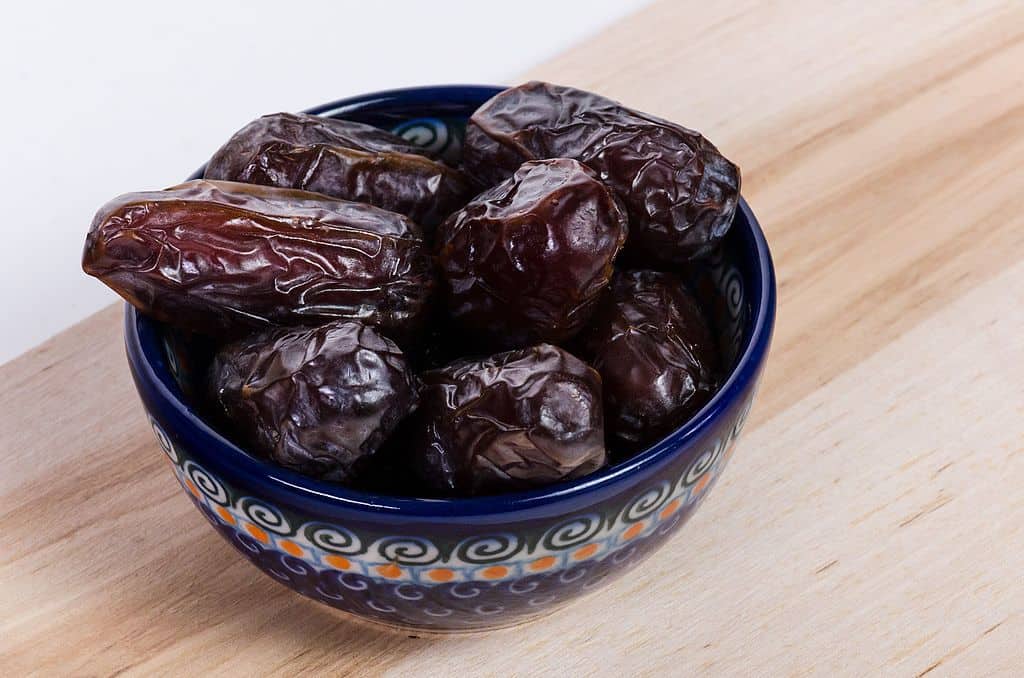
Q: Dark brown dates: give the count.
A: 7